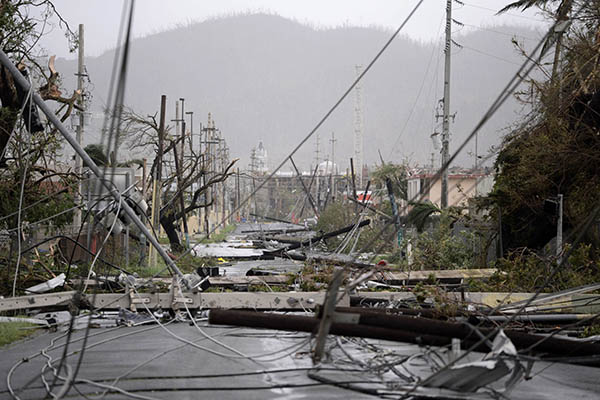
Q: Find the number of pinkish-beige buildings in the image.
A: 1